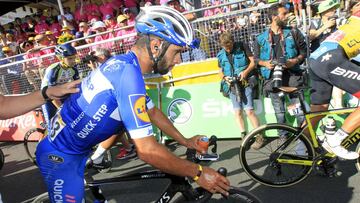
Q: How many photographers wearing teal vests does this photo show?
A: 2